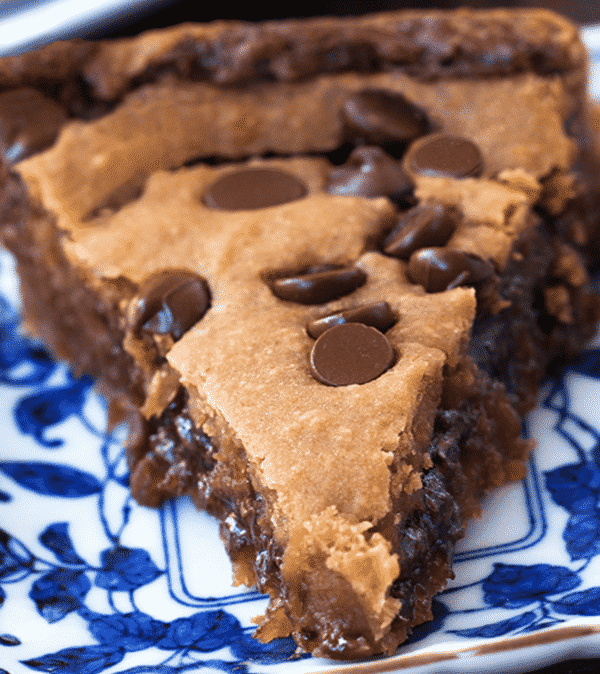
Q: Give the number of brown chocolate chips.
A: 11